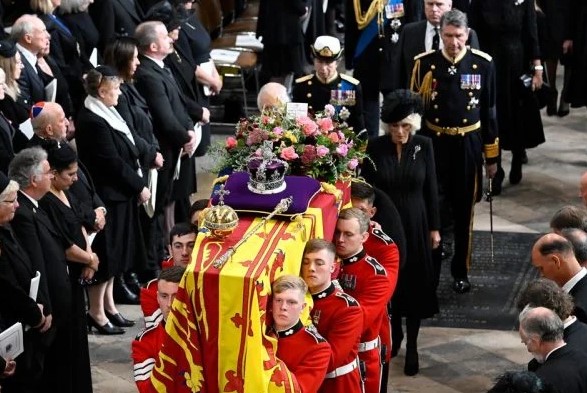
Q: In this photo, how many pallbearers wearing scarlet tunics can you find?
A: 7